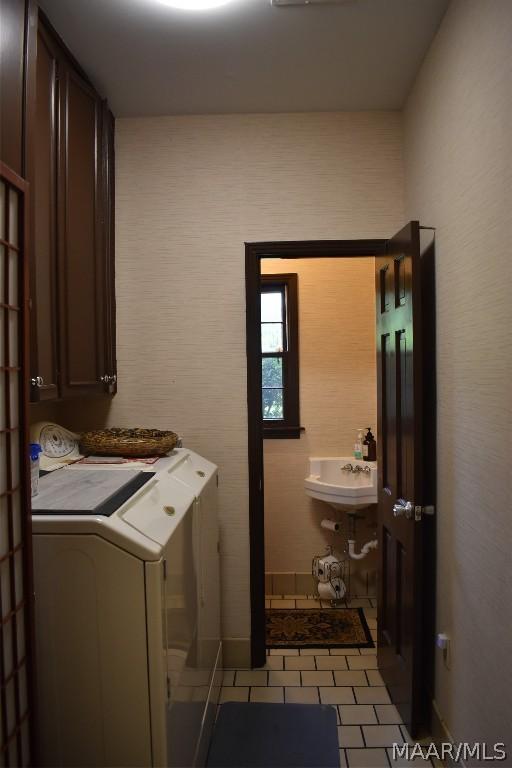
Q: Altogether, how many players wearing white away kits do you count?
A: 0